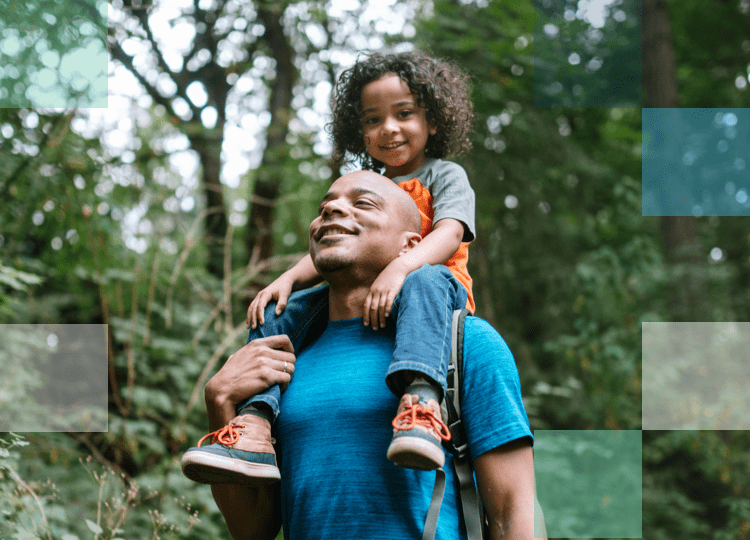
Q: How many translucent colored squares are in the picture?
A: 6